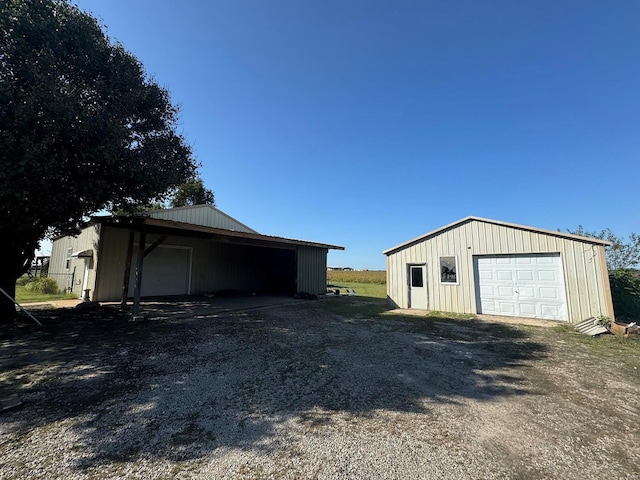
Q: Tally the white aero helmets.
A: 0